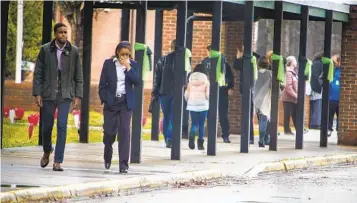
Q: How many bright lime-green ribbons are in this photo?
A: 7